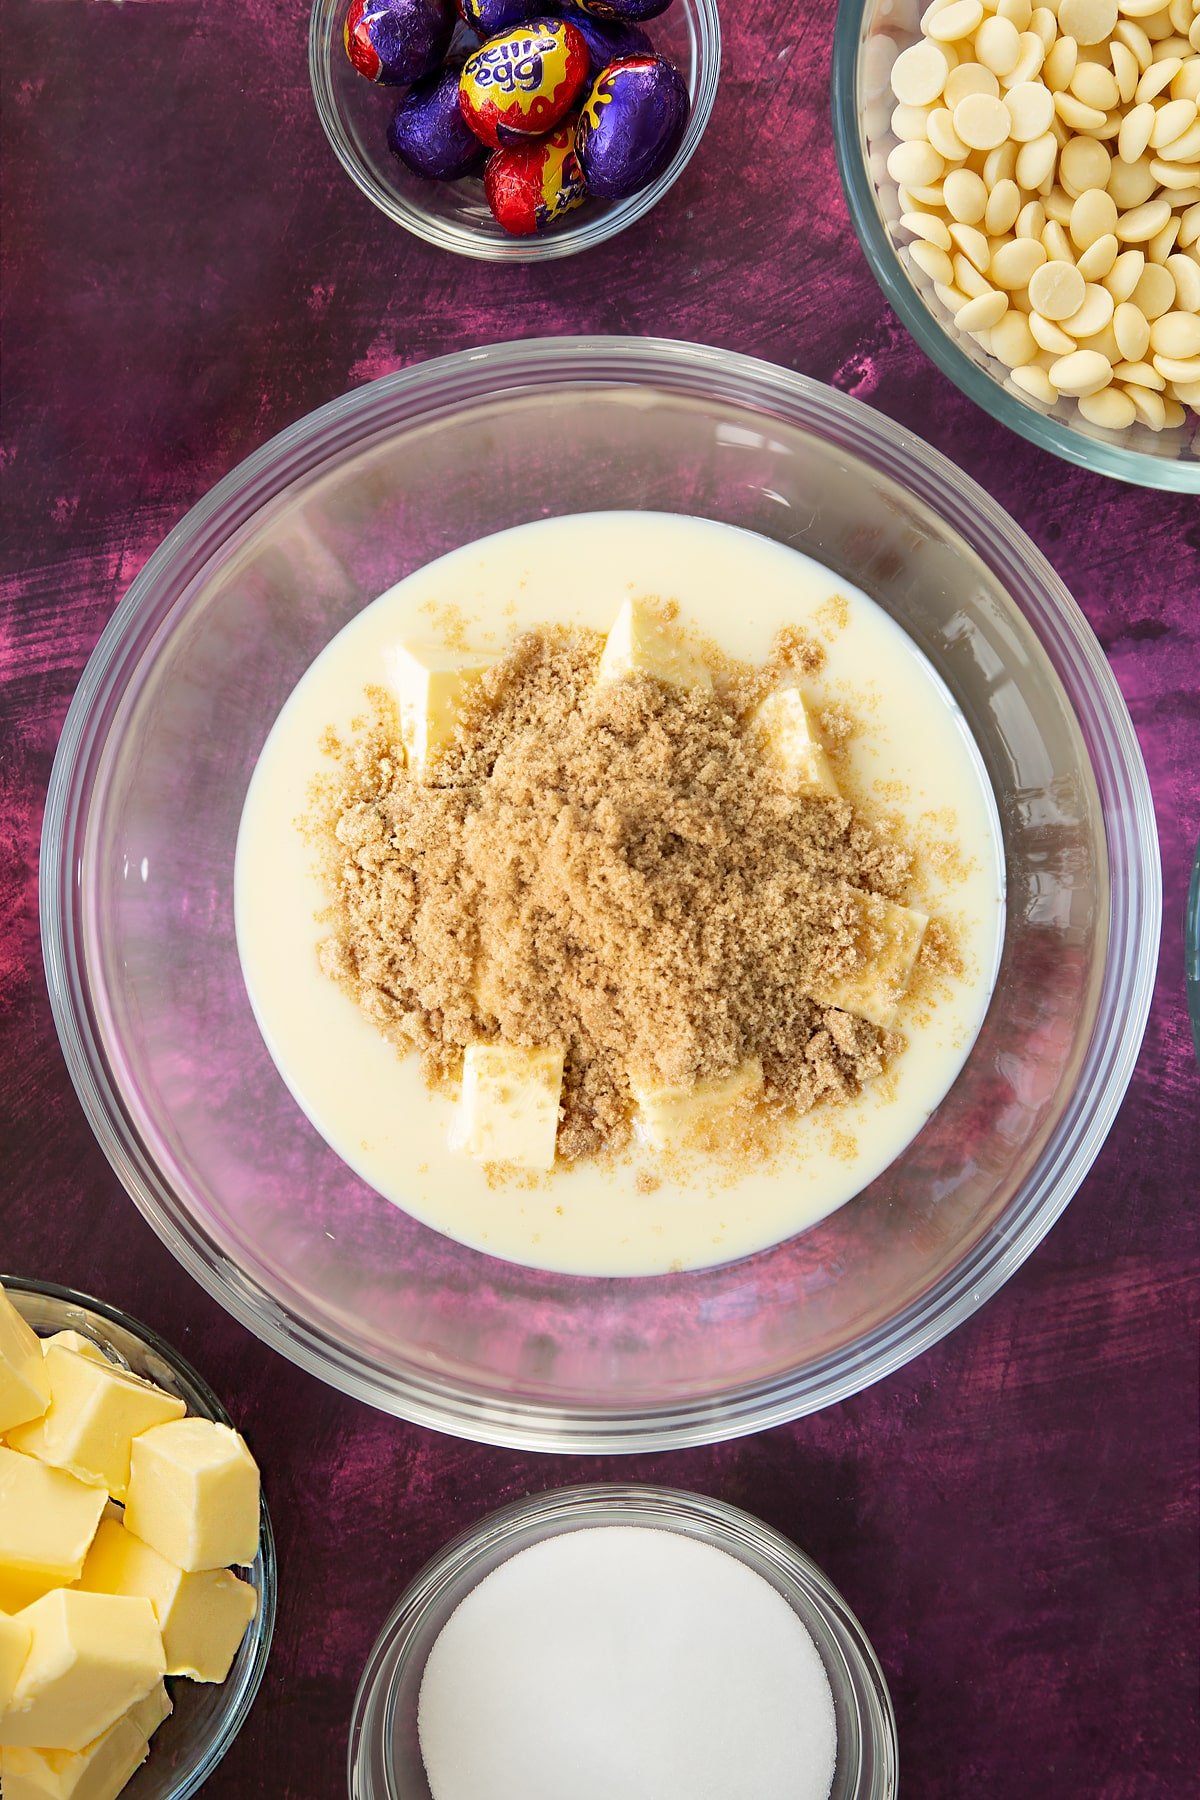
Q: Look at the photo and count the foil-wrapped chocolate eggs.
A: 8